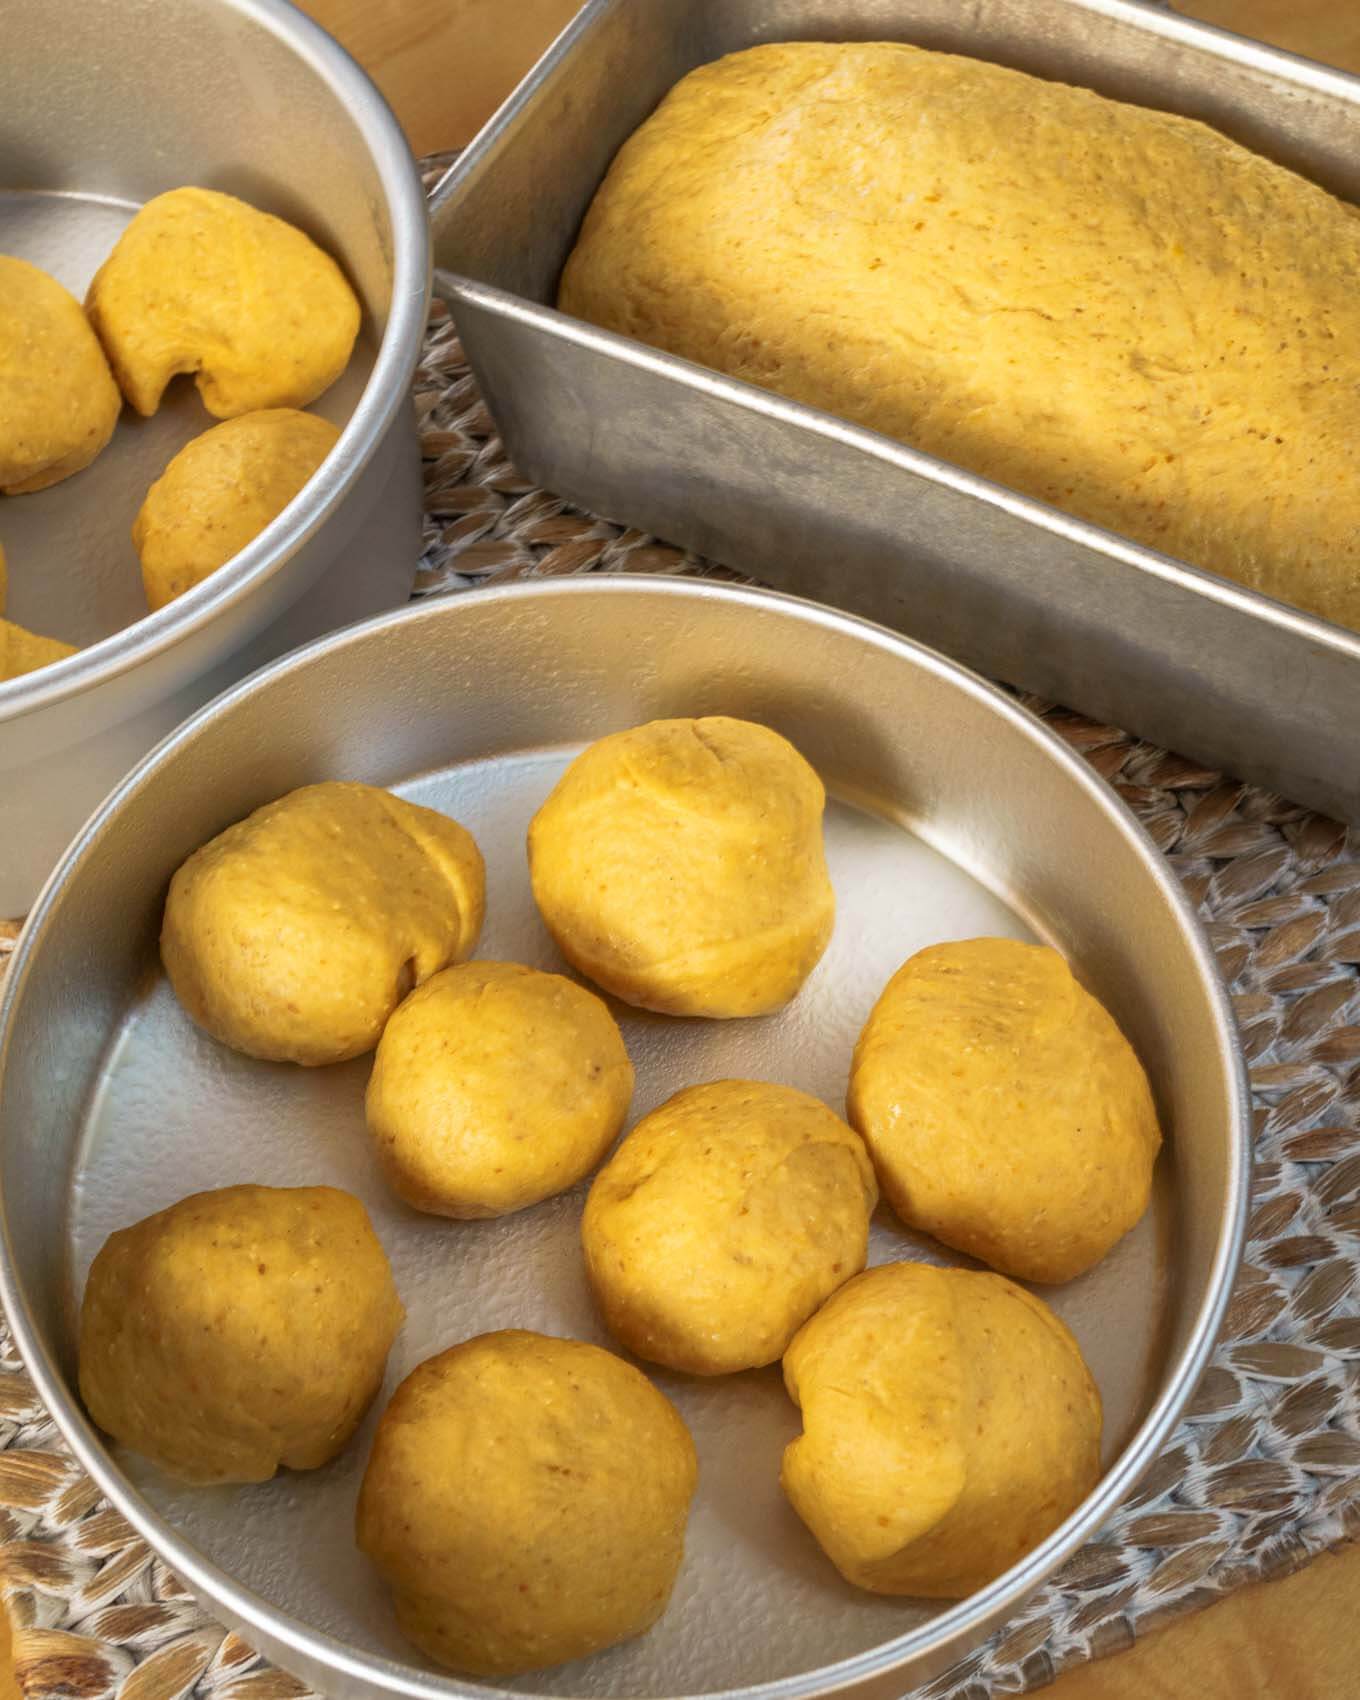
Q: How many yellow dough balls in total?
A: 13